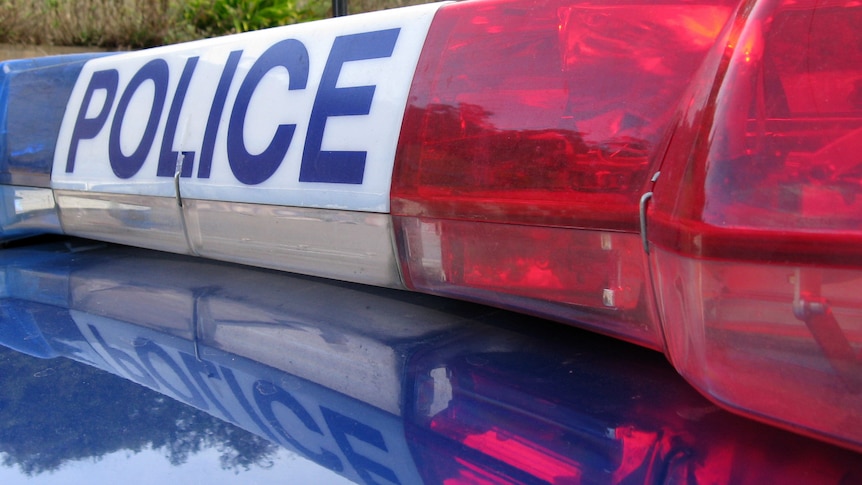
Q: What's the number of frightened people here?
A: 0